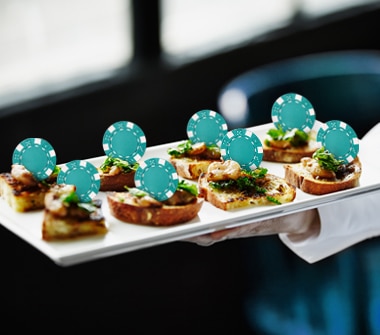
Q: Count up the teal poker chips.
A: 8